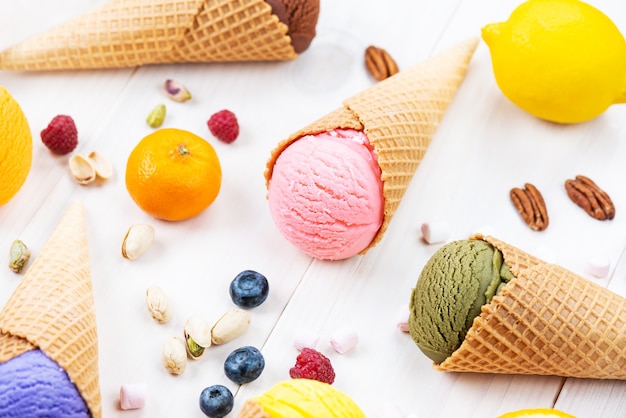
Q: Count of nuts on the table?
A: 11